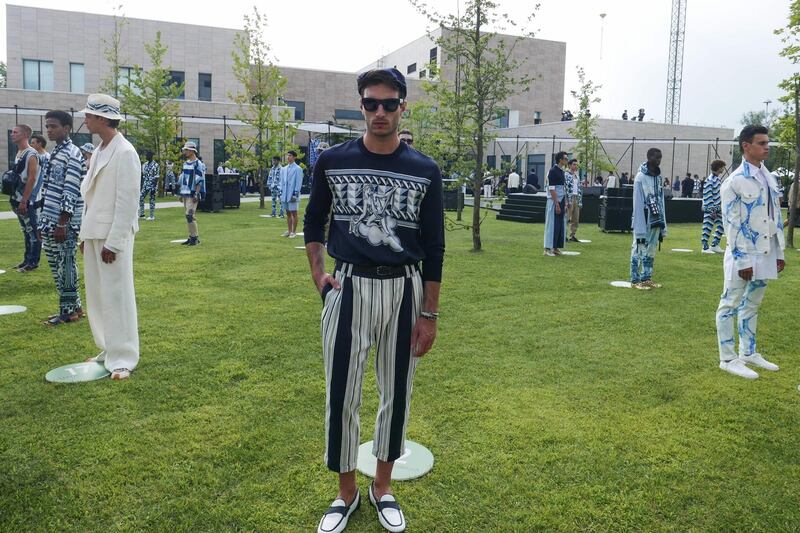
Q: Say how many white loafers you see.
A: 2